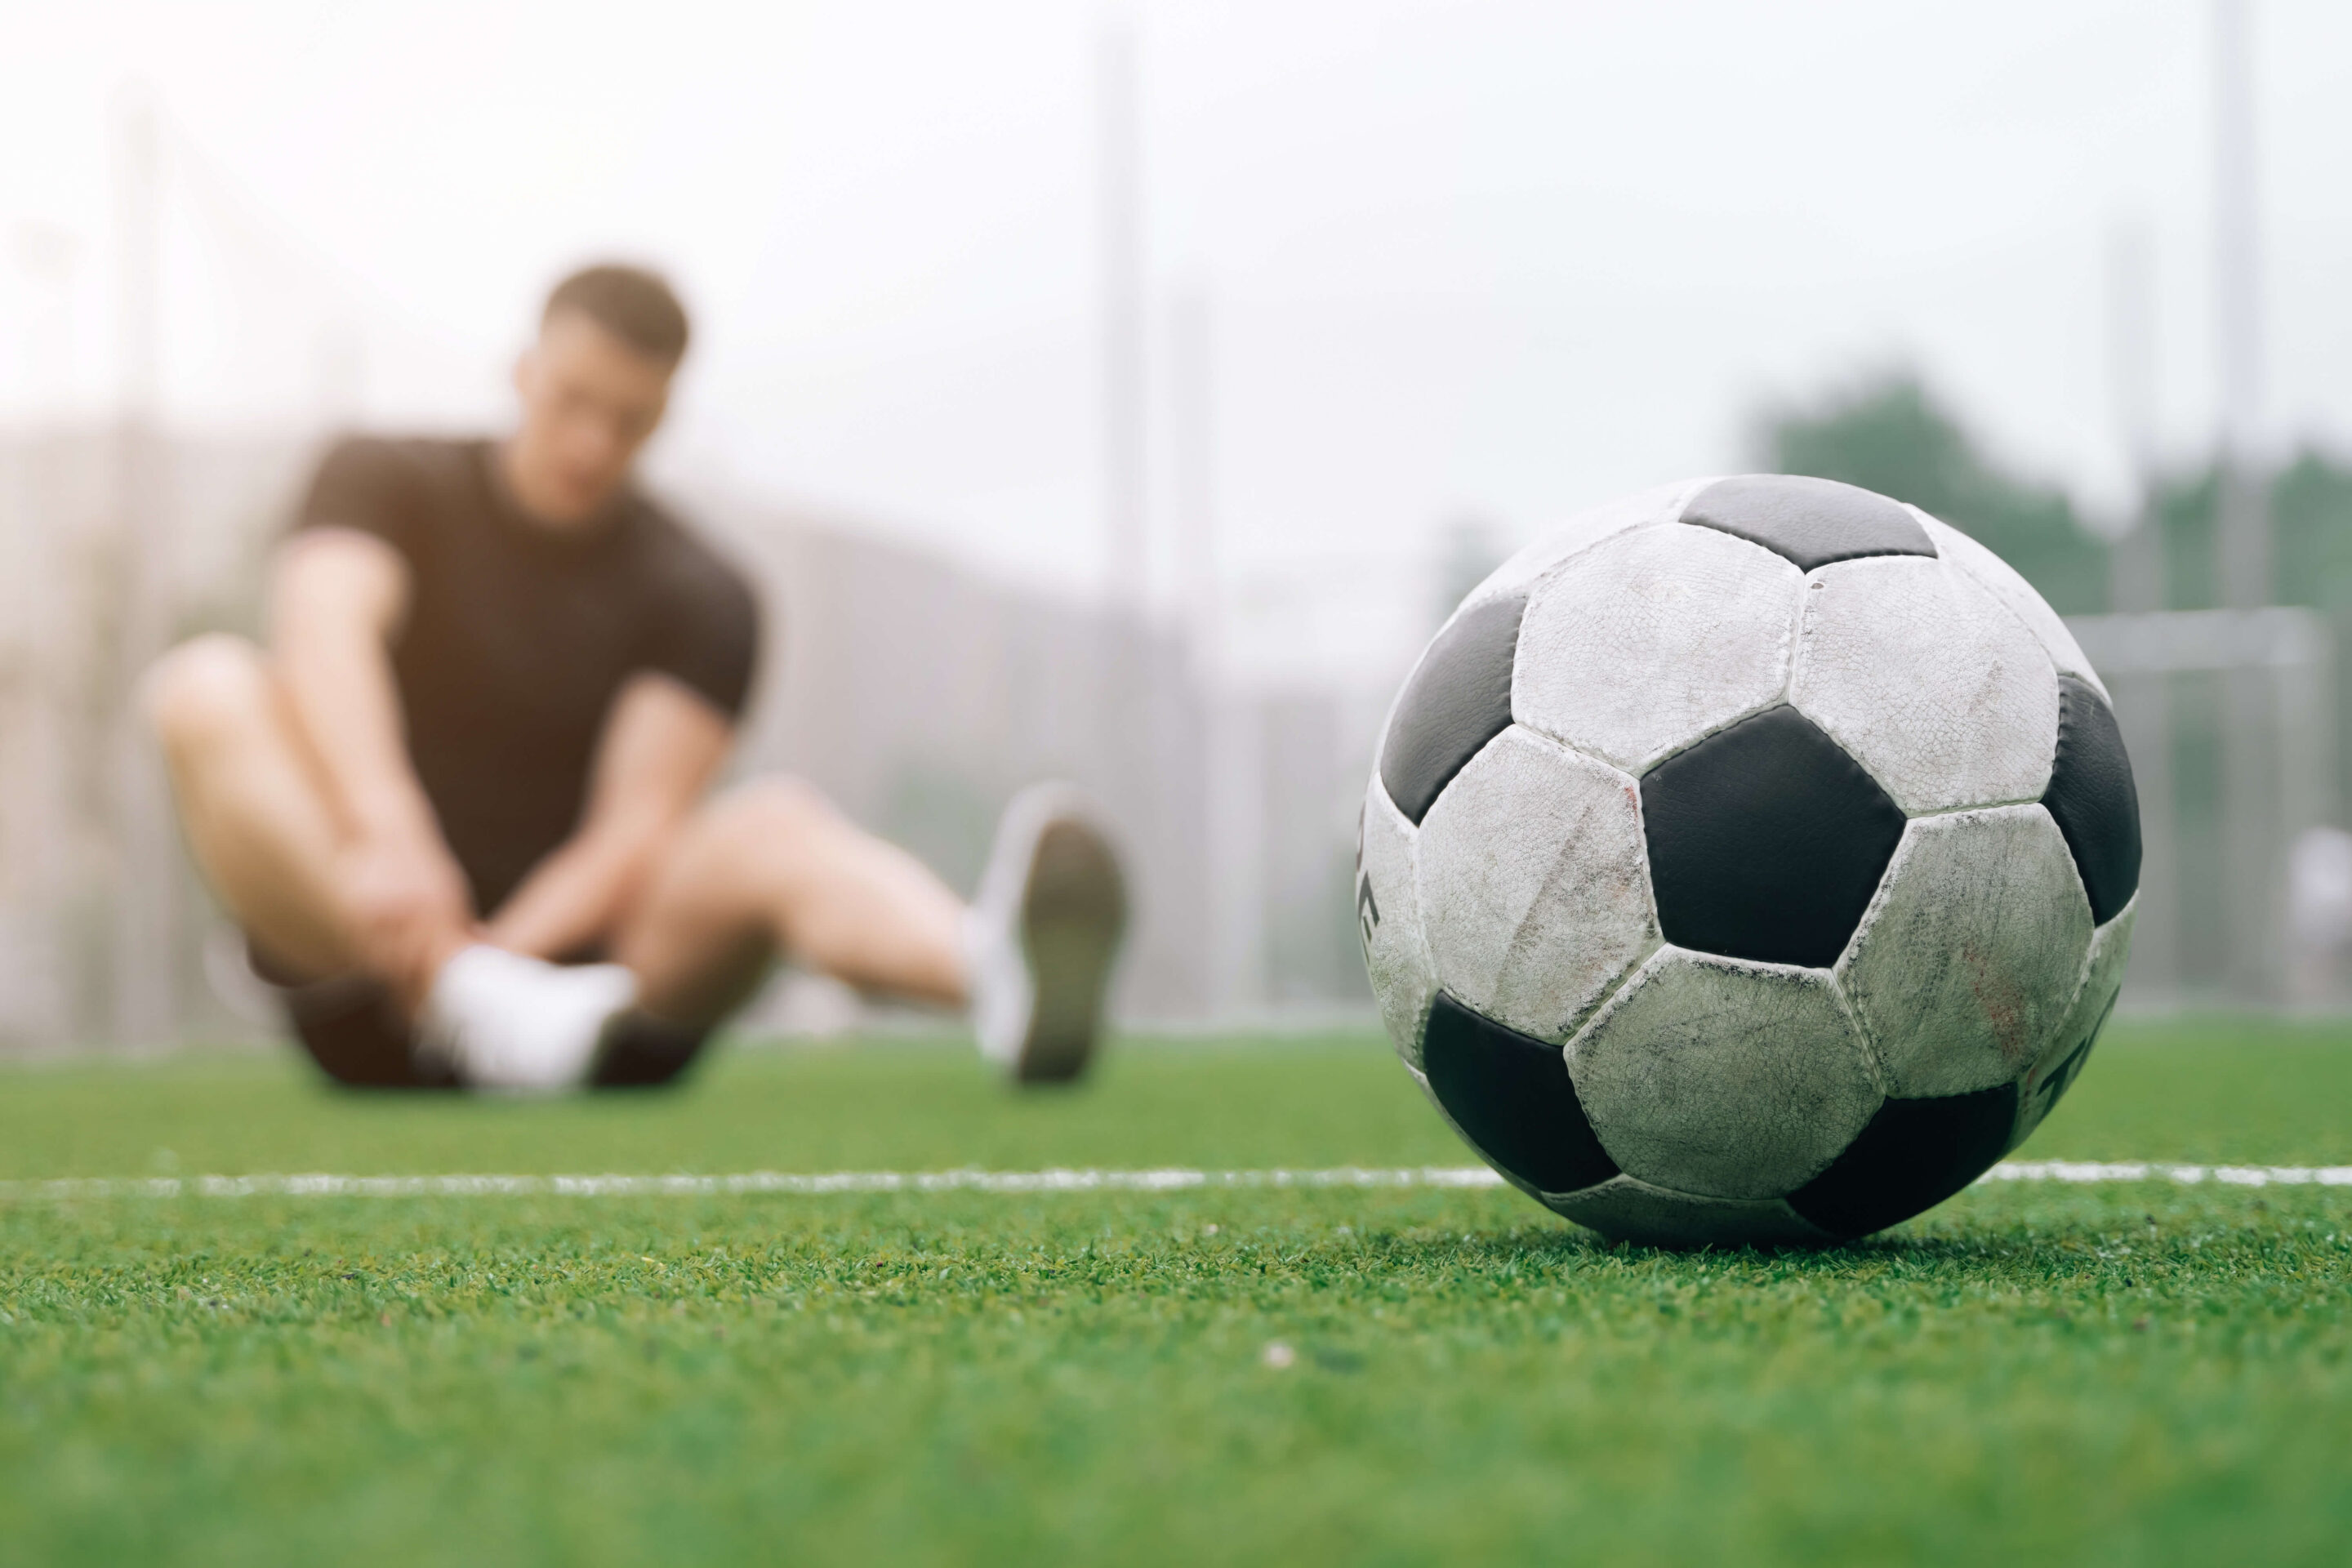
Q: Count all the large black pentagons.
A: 6